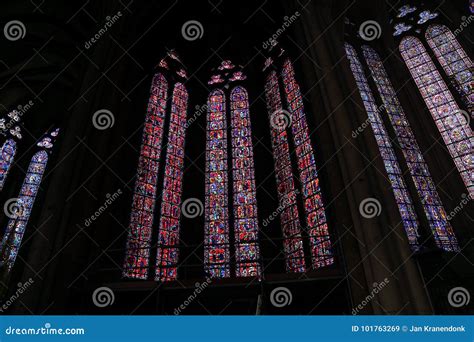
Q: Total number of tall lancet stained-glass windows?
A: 12